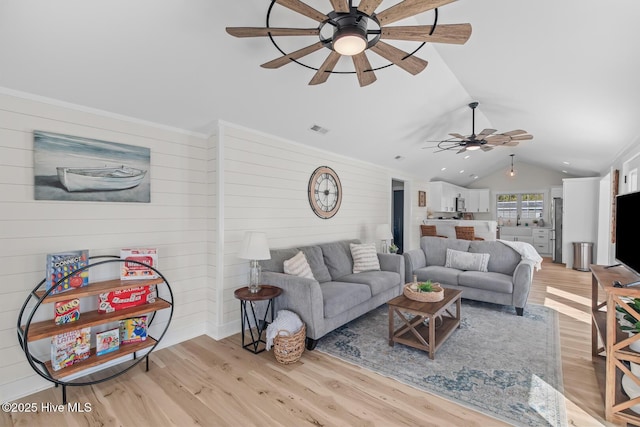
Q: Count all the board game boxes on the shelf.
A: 7